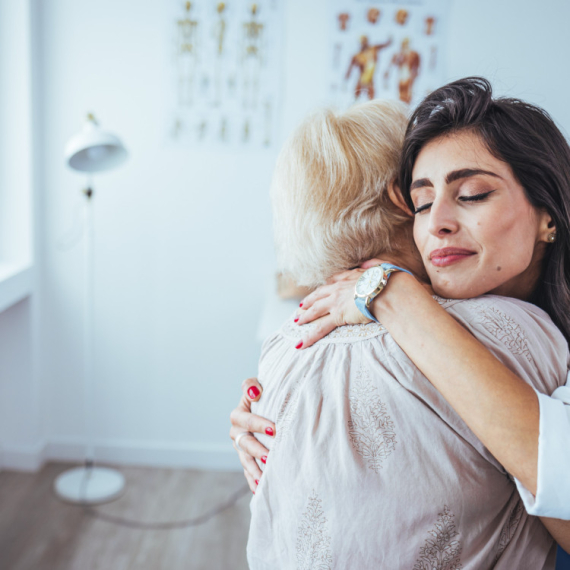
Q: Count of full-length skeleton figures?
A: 3